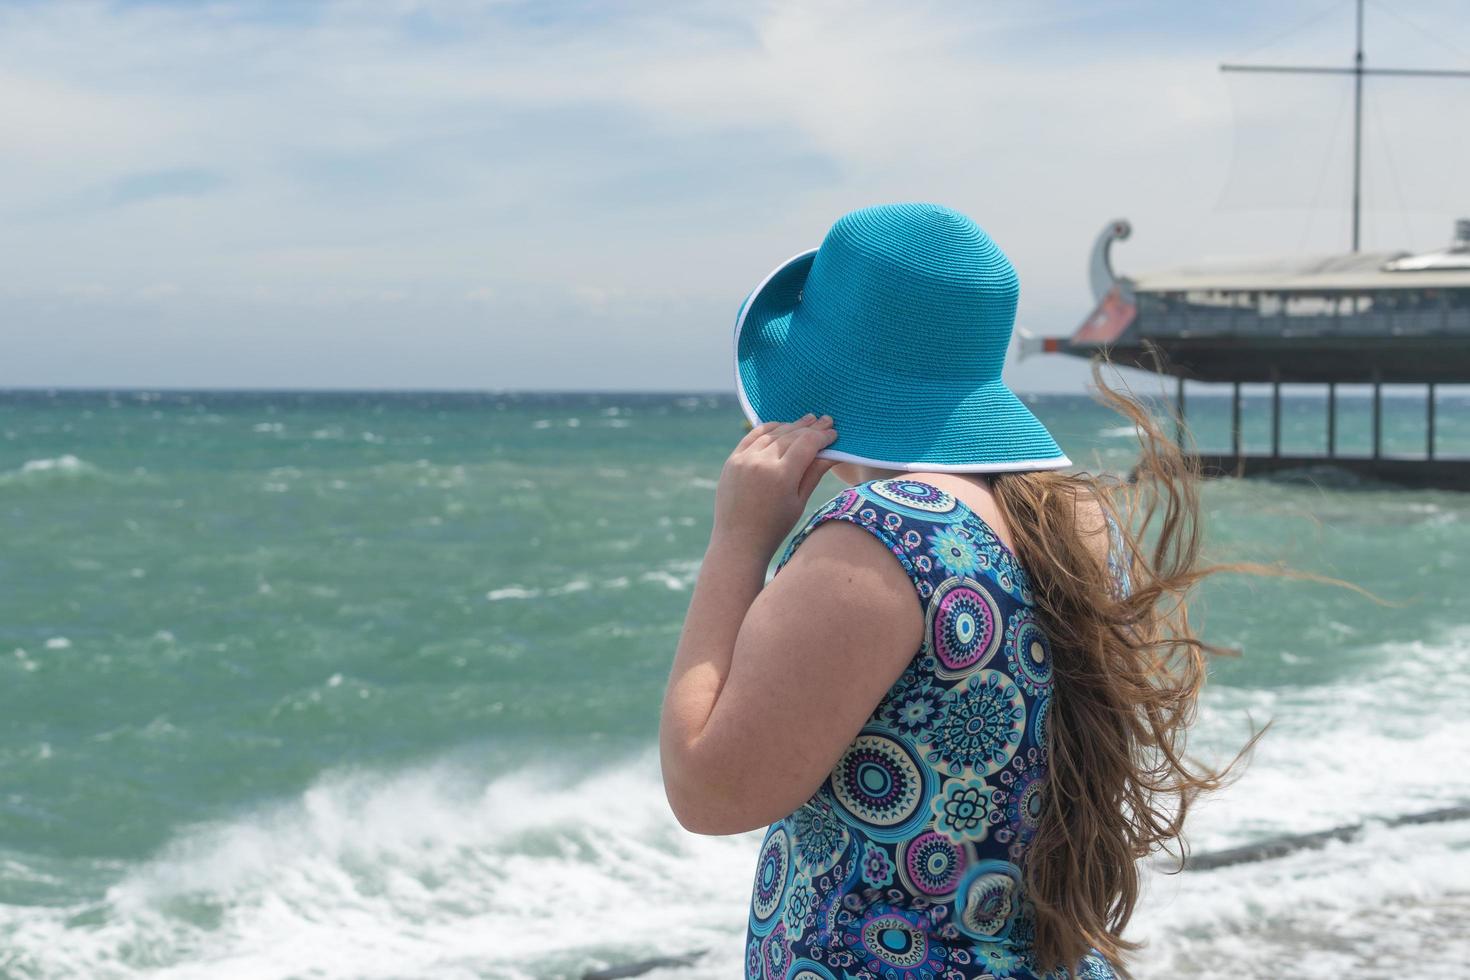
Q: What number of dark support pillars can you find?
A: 6